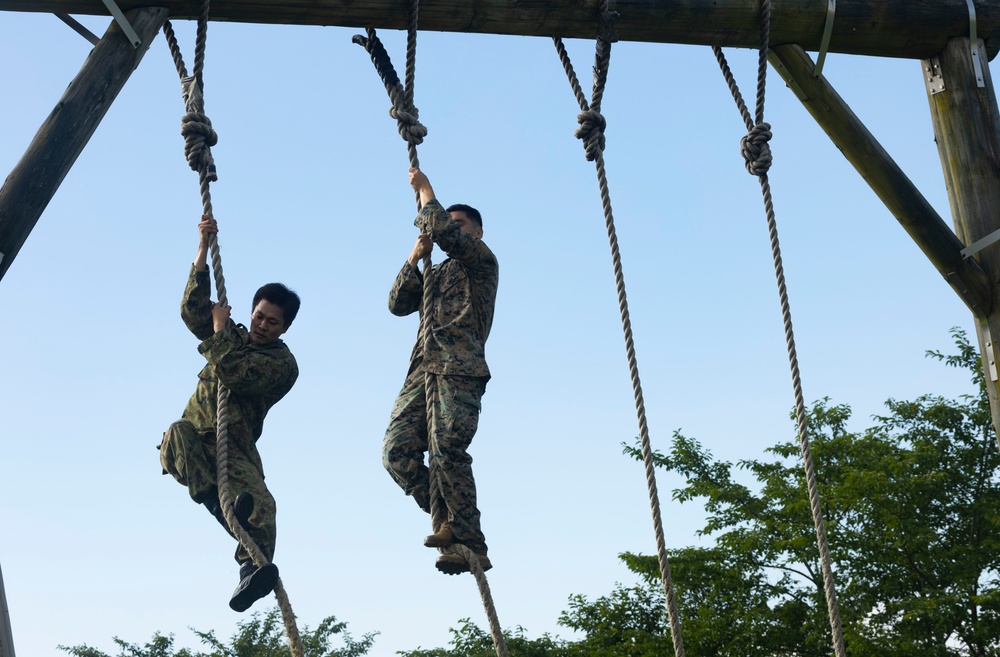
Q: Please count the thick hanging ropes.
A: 4